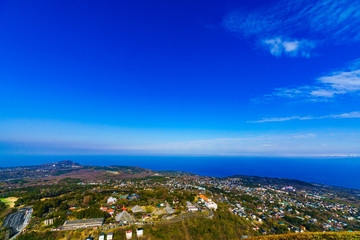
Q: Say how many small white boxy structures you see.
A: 4